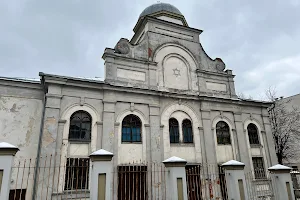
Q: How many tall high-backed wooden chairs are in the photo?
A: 0